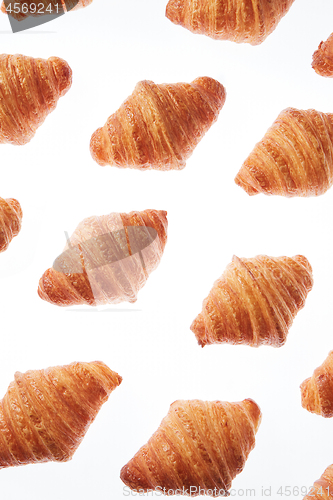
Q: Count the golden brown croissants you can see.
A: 13